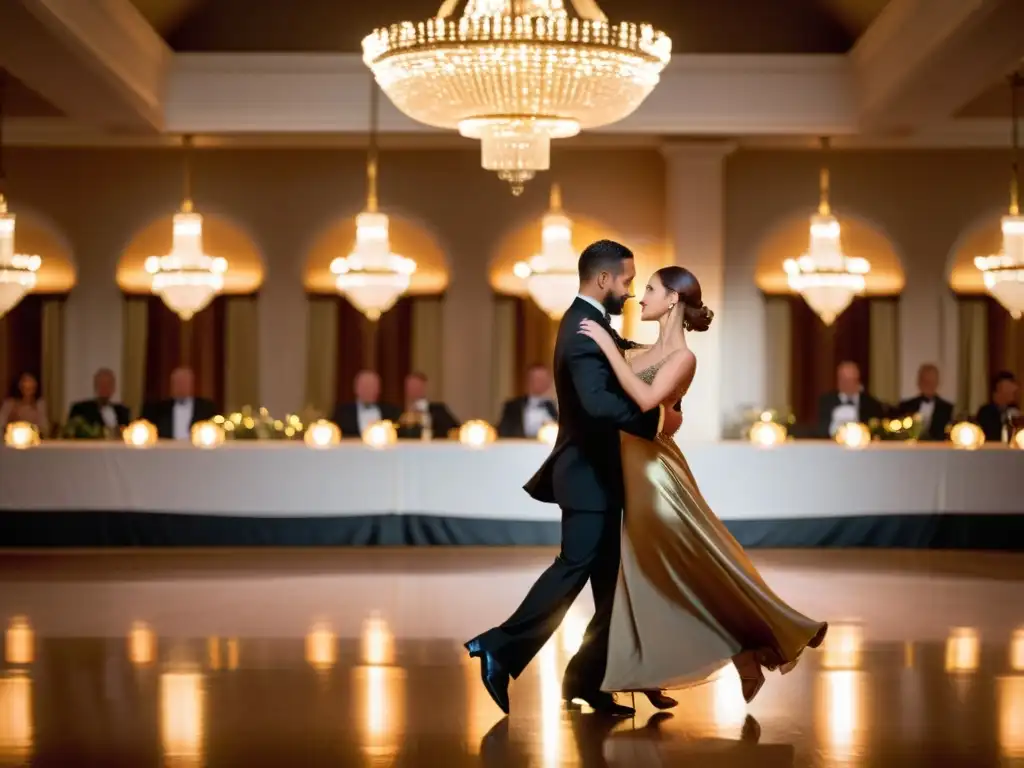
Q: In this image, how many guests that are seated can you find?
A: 9